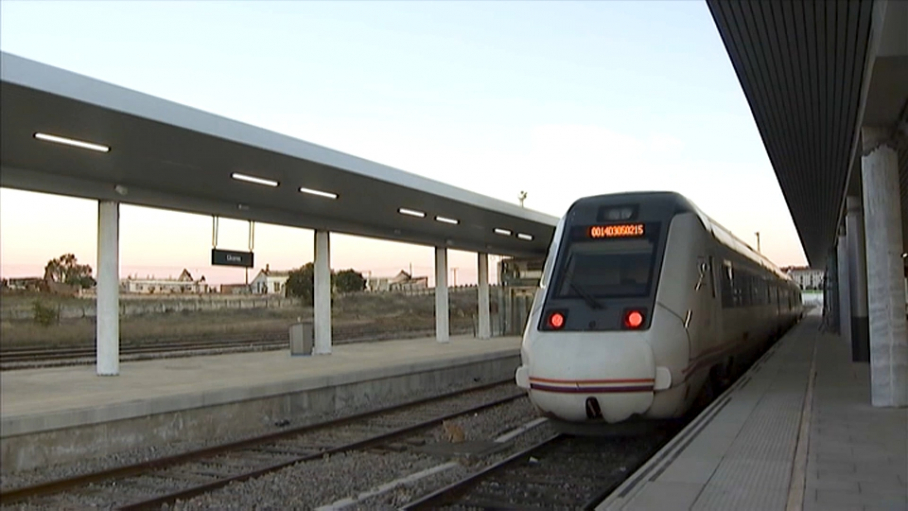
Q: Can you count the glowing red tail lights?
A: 2